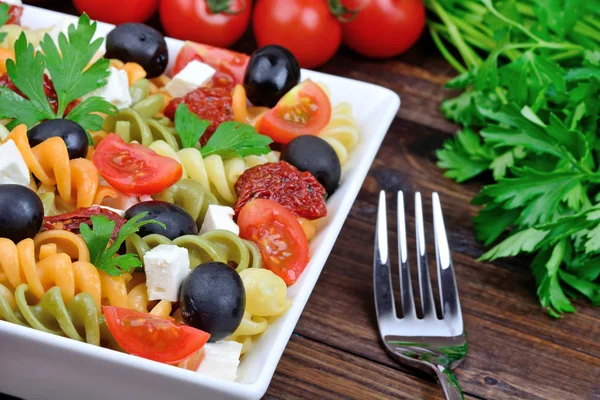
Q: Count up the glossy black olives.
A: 7